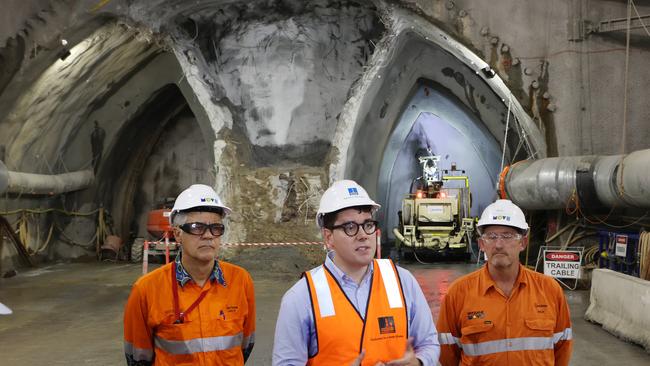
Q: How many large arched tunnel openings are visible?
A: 2